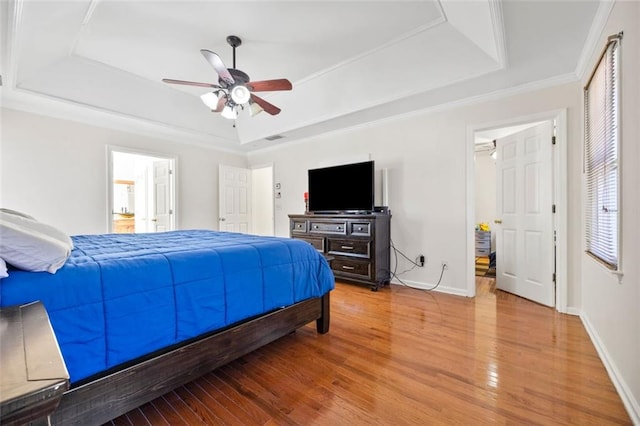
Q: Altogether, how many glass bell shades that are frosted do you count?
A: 4